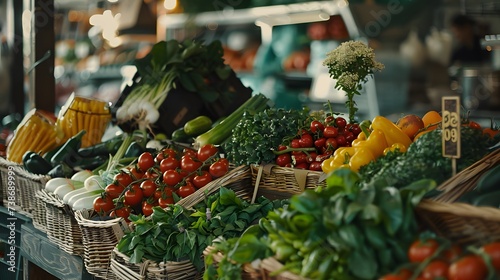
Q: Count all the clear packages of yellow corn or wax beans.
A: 2